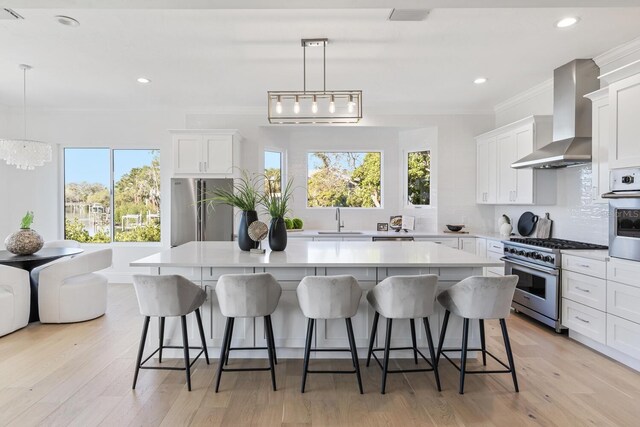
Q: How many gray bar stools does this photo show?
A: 5